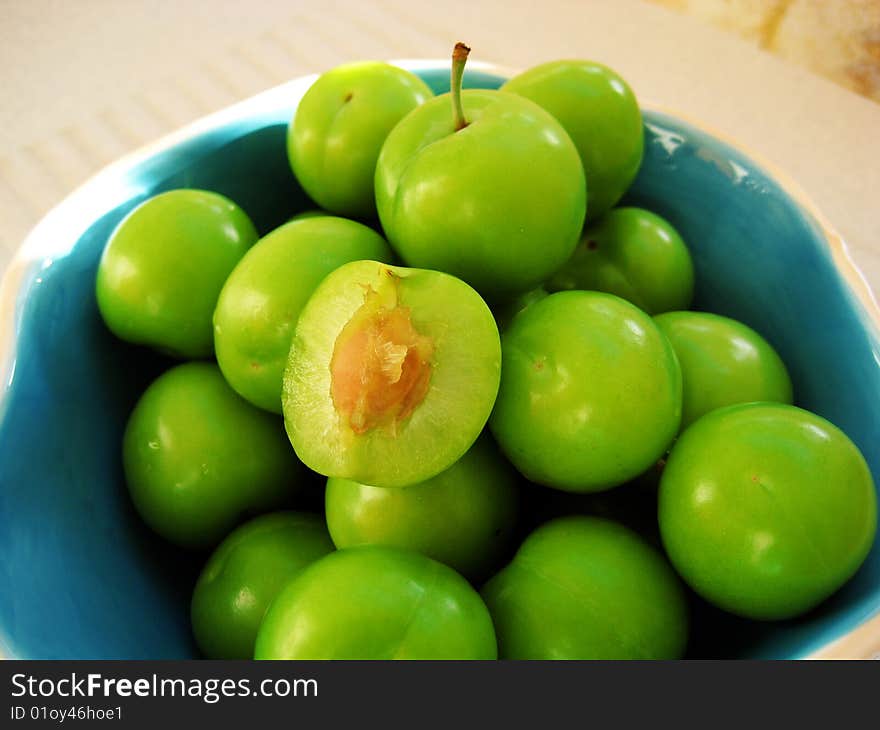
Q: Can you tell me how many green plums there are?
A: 15